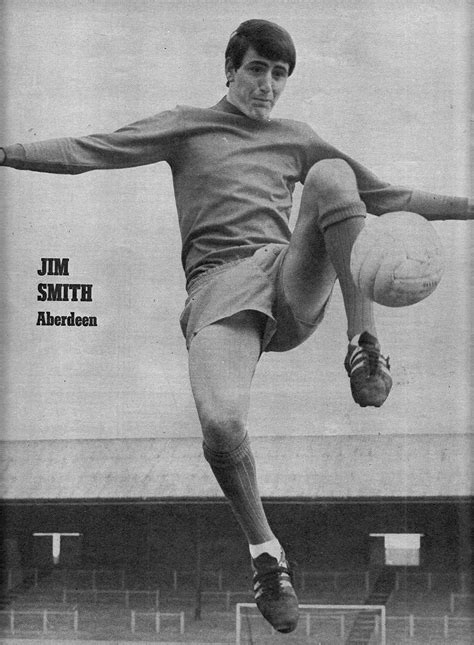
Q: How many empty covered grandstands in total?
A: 1